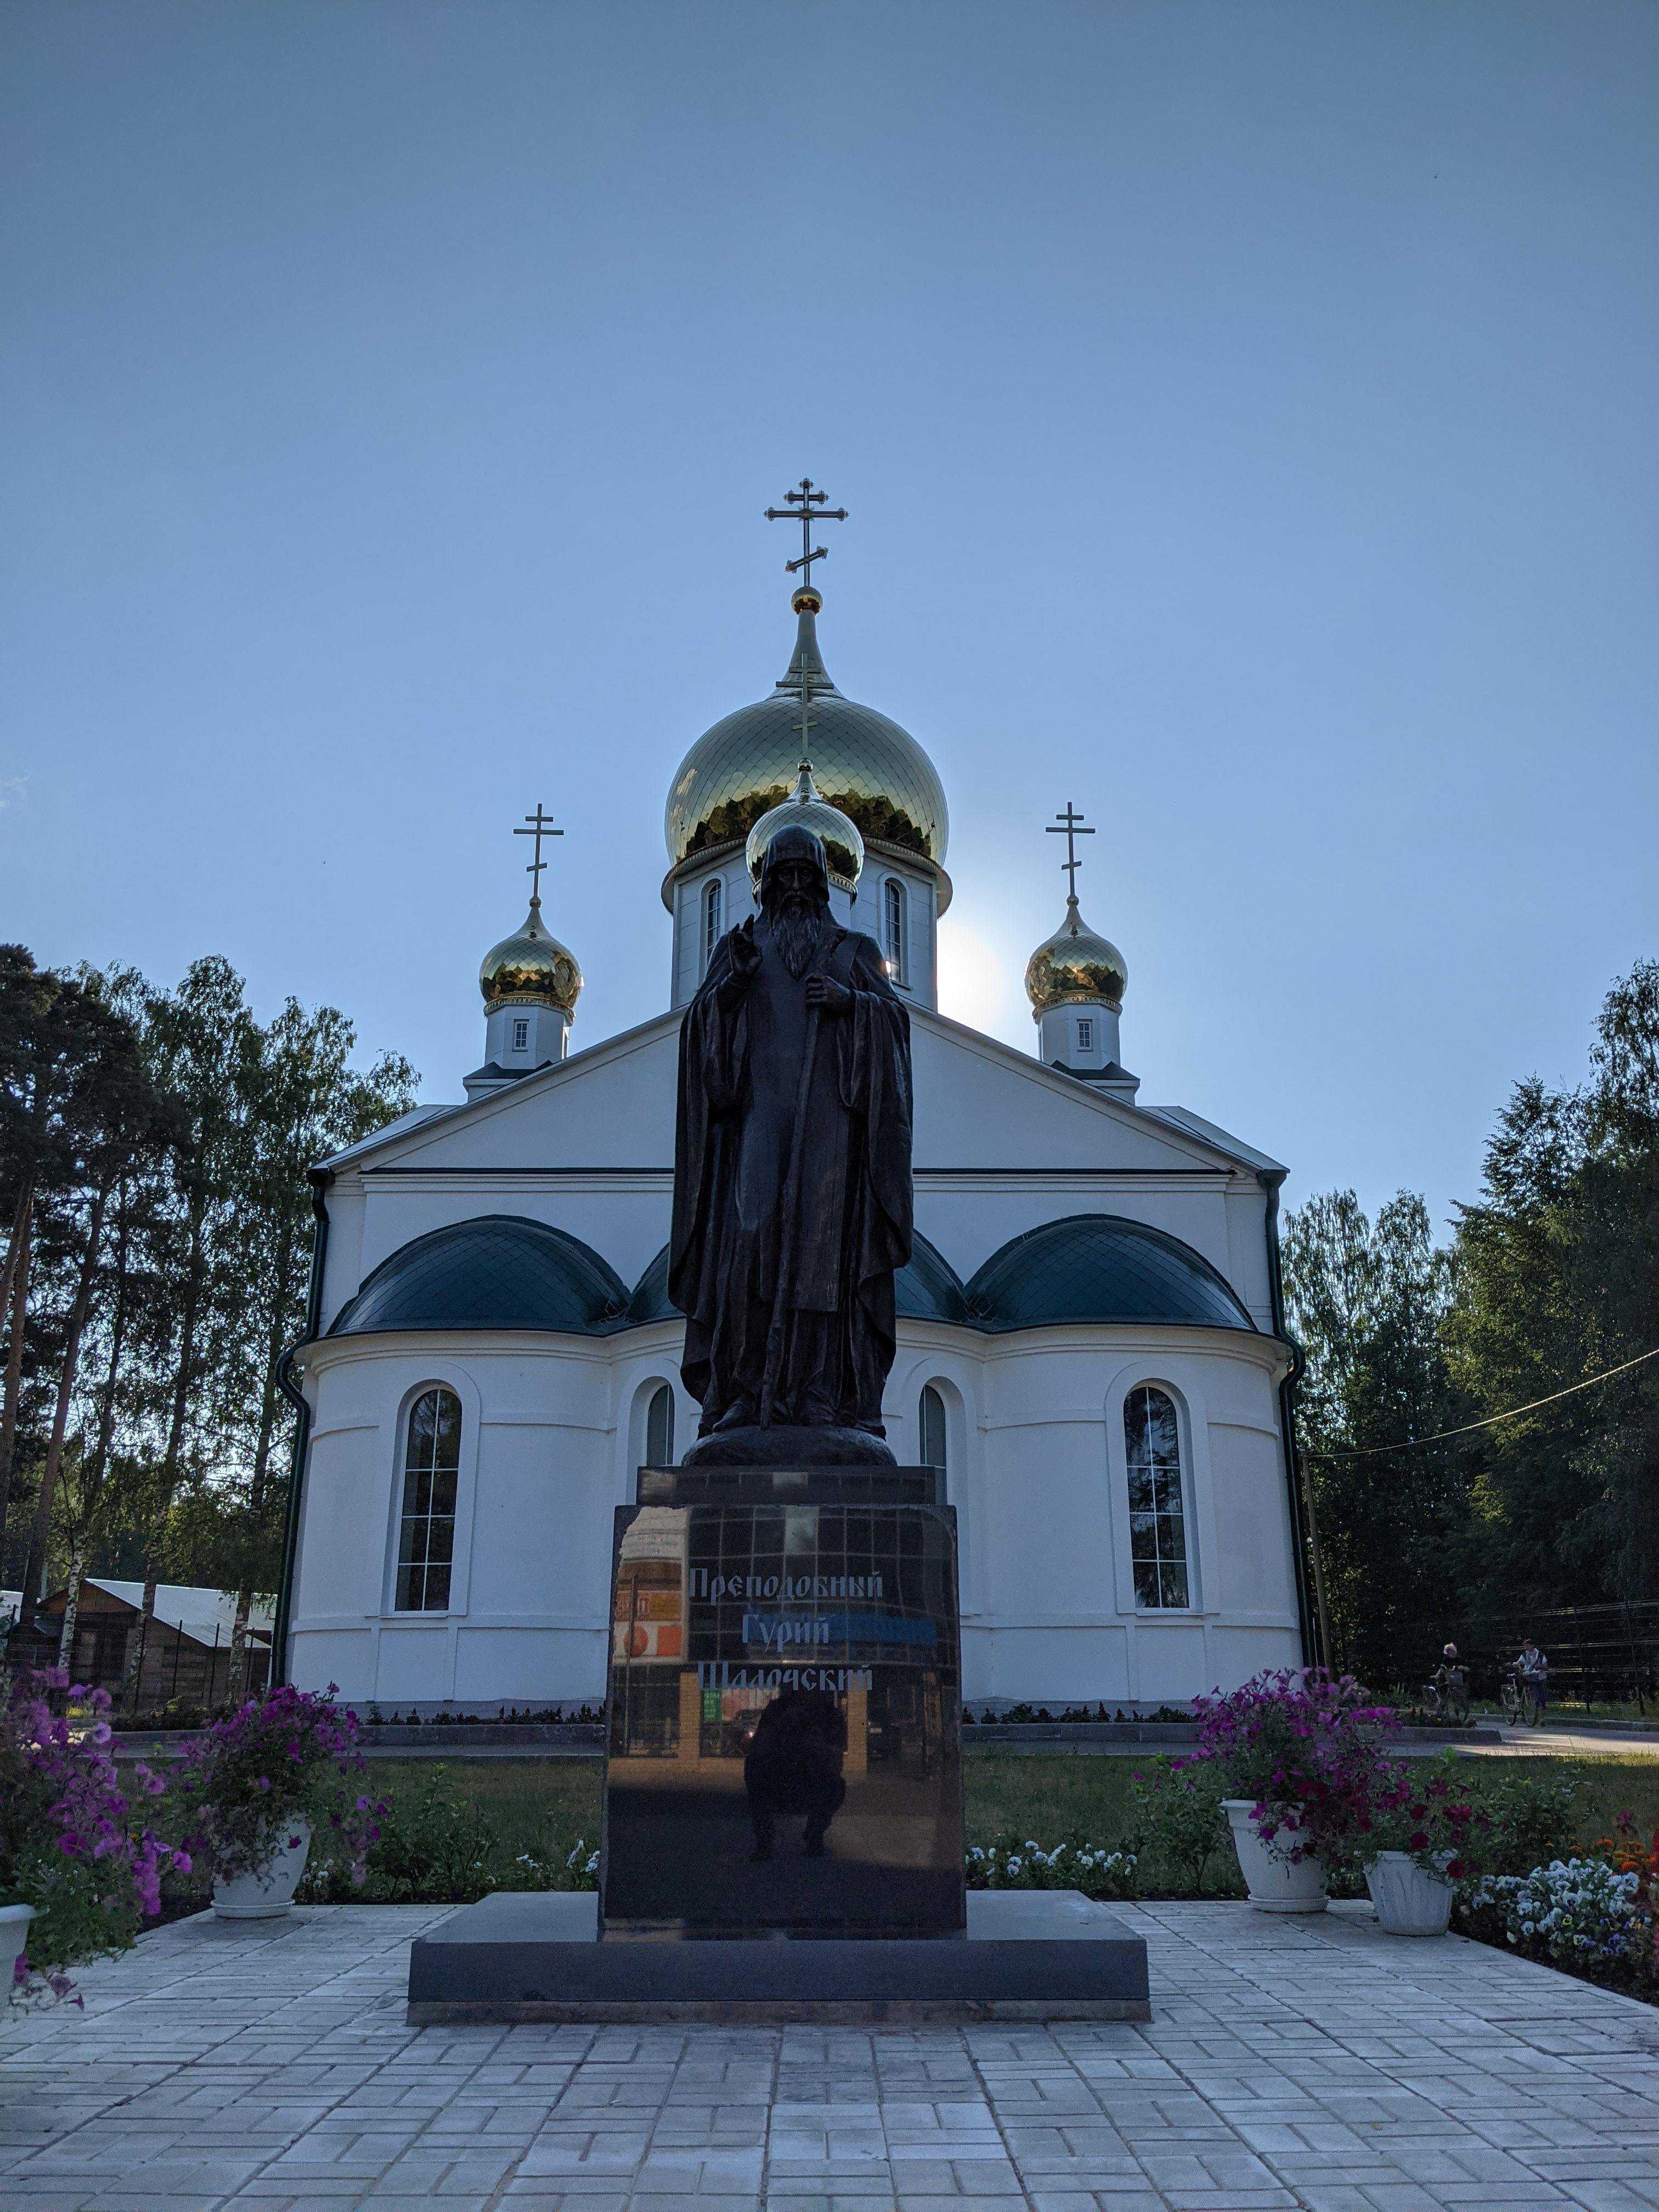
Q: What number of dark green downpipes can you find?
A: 2